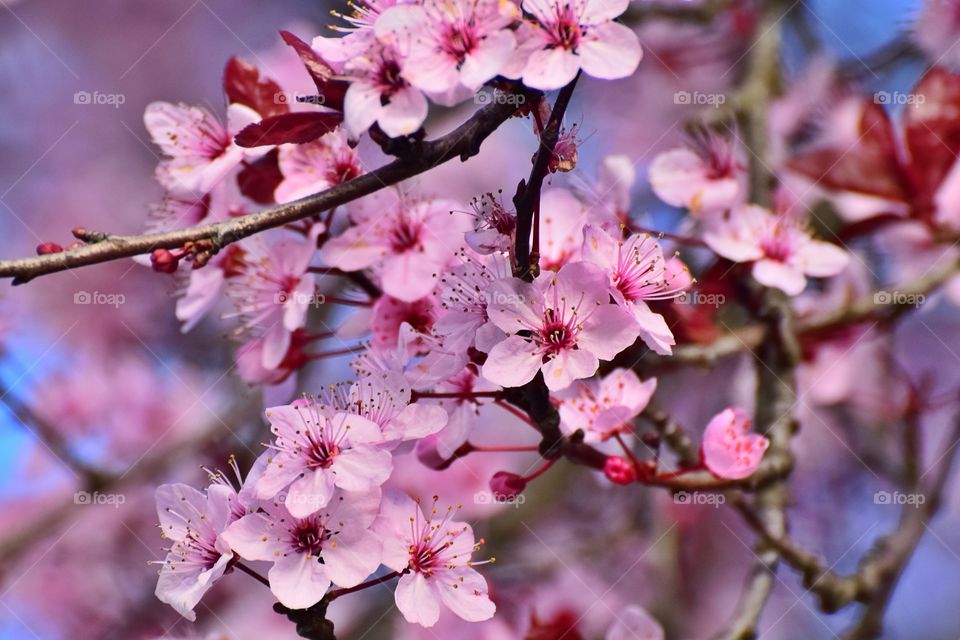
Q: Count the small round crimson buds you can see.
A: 4